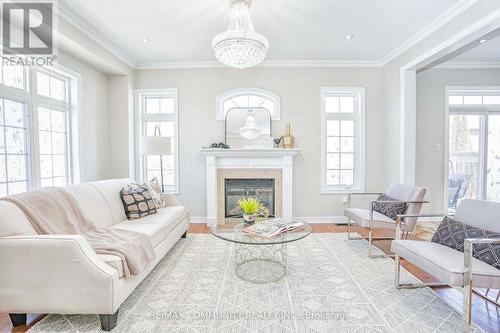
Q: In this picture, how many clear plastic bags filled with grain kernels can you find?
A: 0